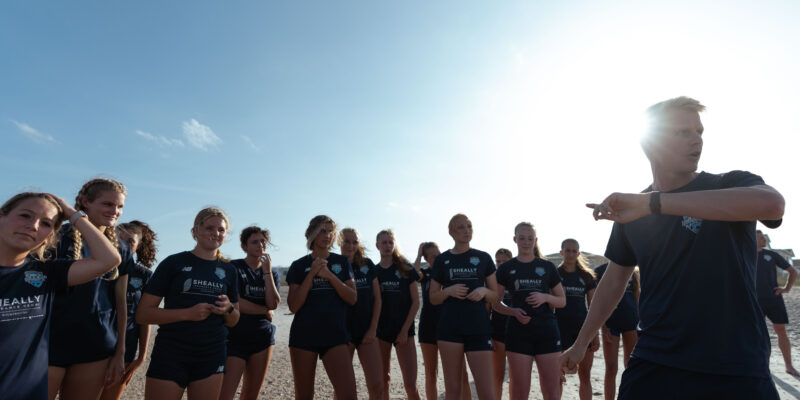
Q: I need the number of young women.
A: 14